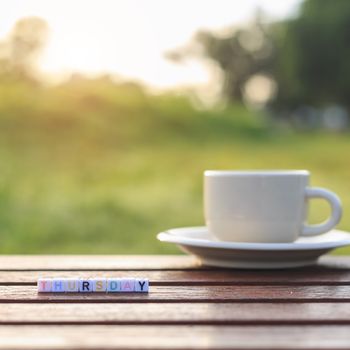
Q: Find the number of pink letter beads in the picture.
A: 2